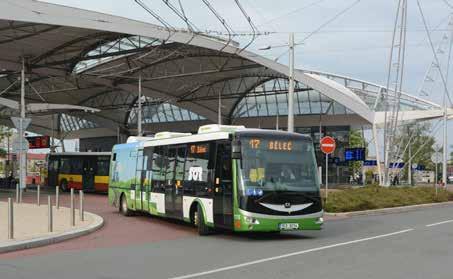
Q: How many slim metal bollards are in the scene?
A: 7